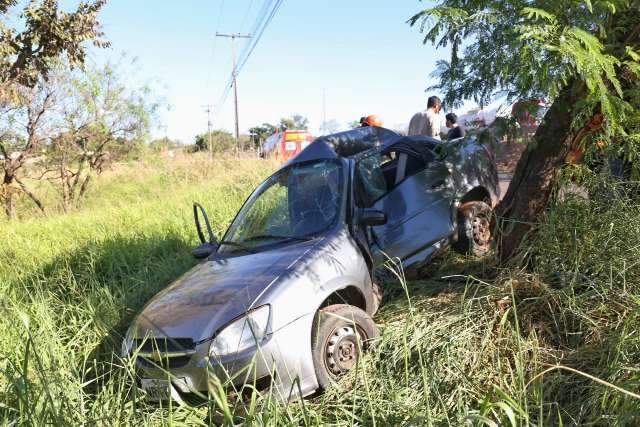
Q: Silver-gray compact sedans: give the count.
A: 1